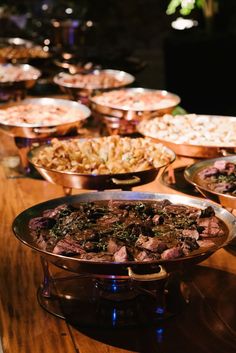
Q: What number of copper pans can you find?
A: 9